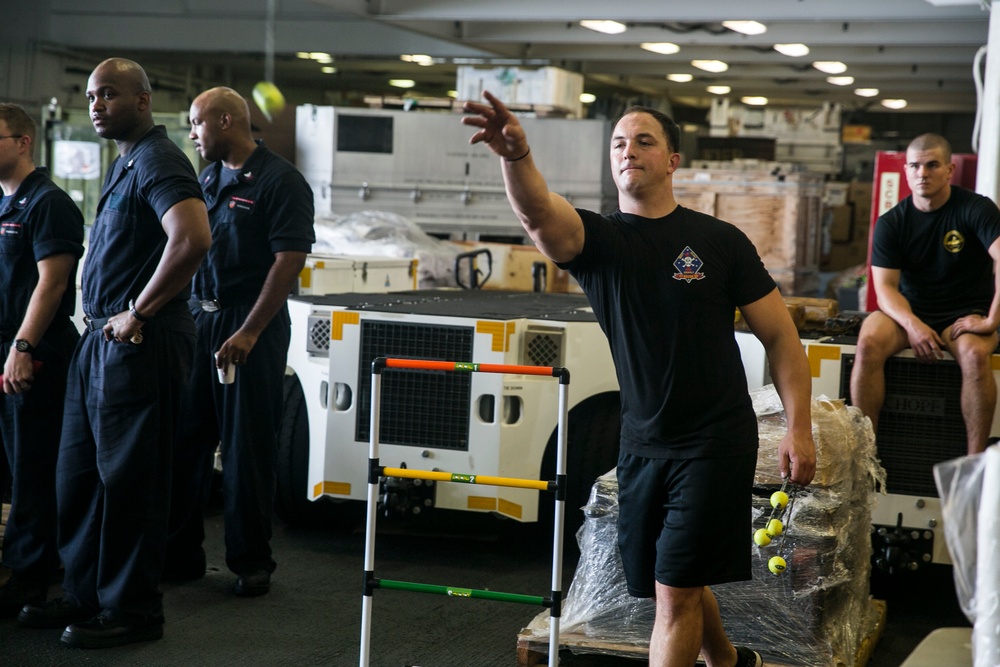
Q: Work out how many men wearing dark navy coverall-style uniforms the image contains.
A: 3